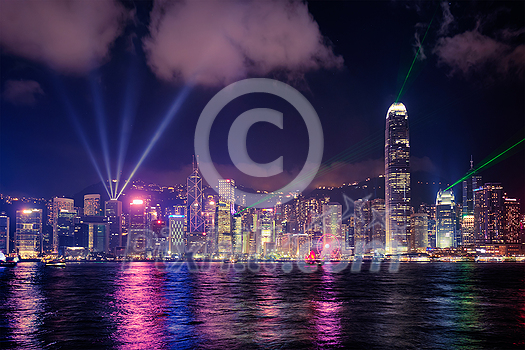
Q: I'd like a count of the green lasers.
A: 3